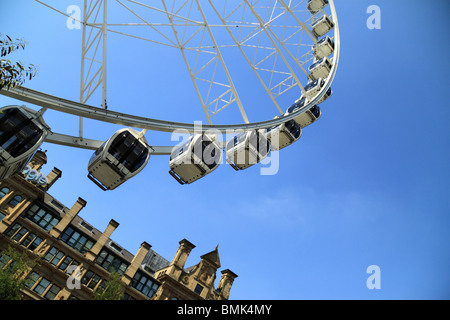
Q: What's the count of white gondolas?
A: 11